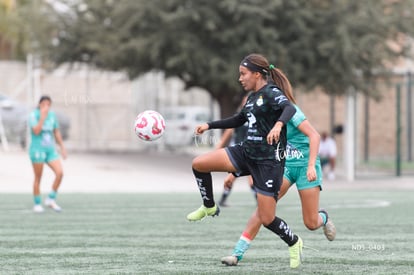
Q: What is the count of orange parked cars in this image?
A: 0